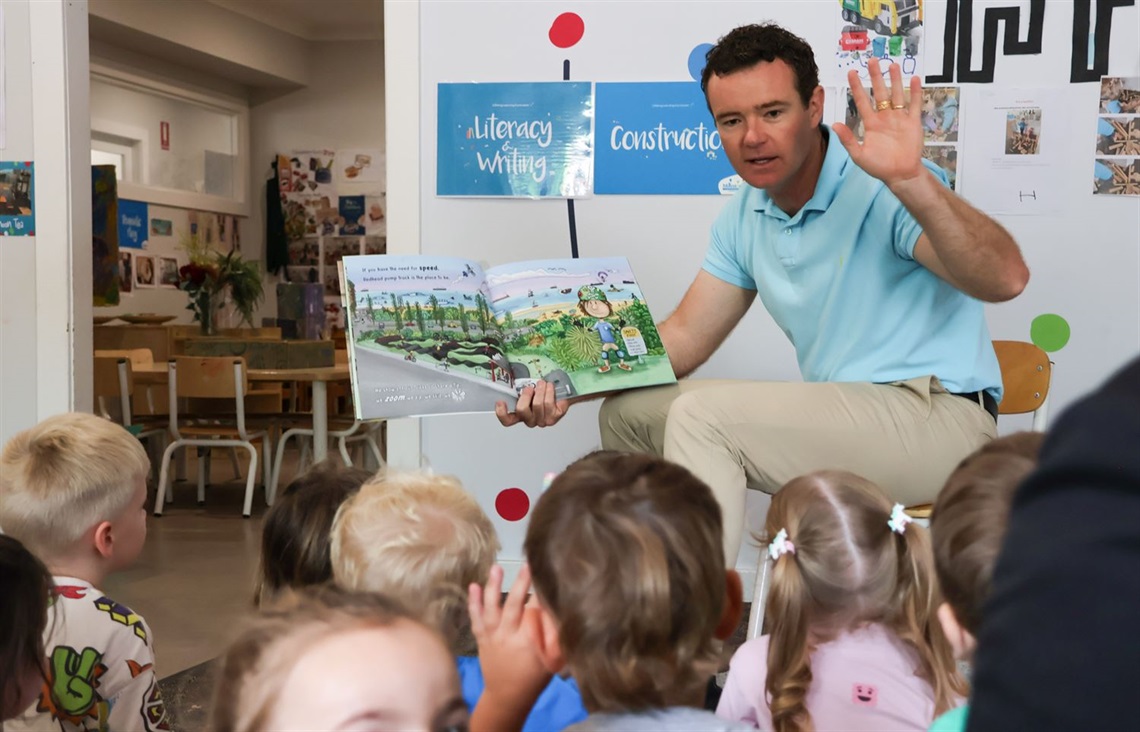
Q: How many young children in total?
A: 8